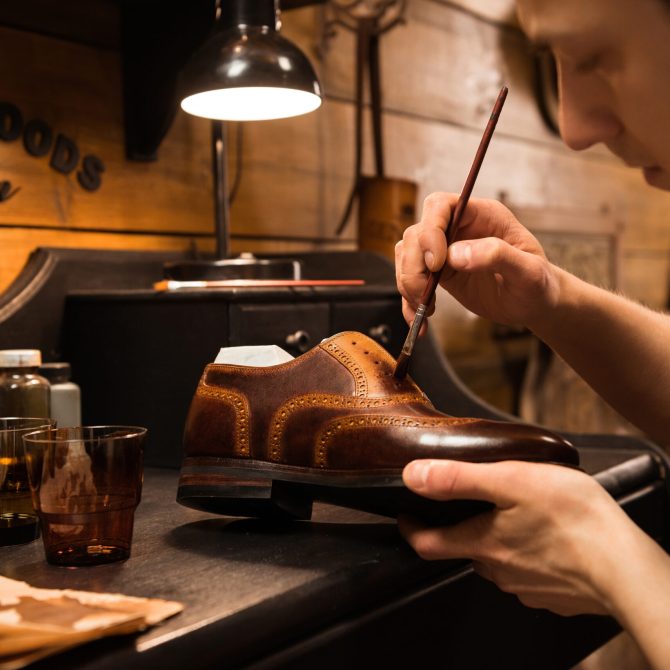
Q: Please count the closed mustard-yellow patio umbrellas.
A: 0